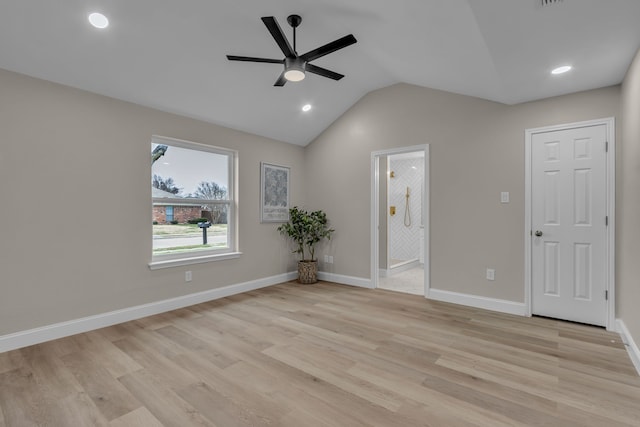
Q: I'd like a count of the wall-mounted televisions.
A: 0